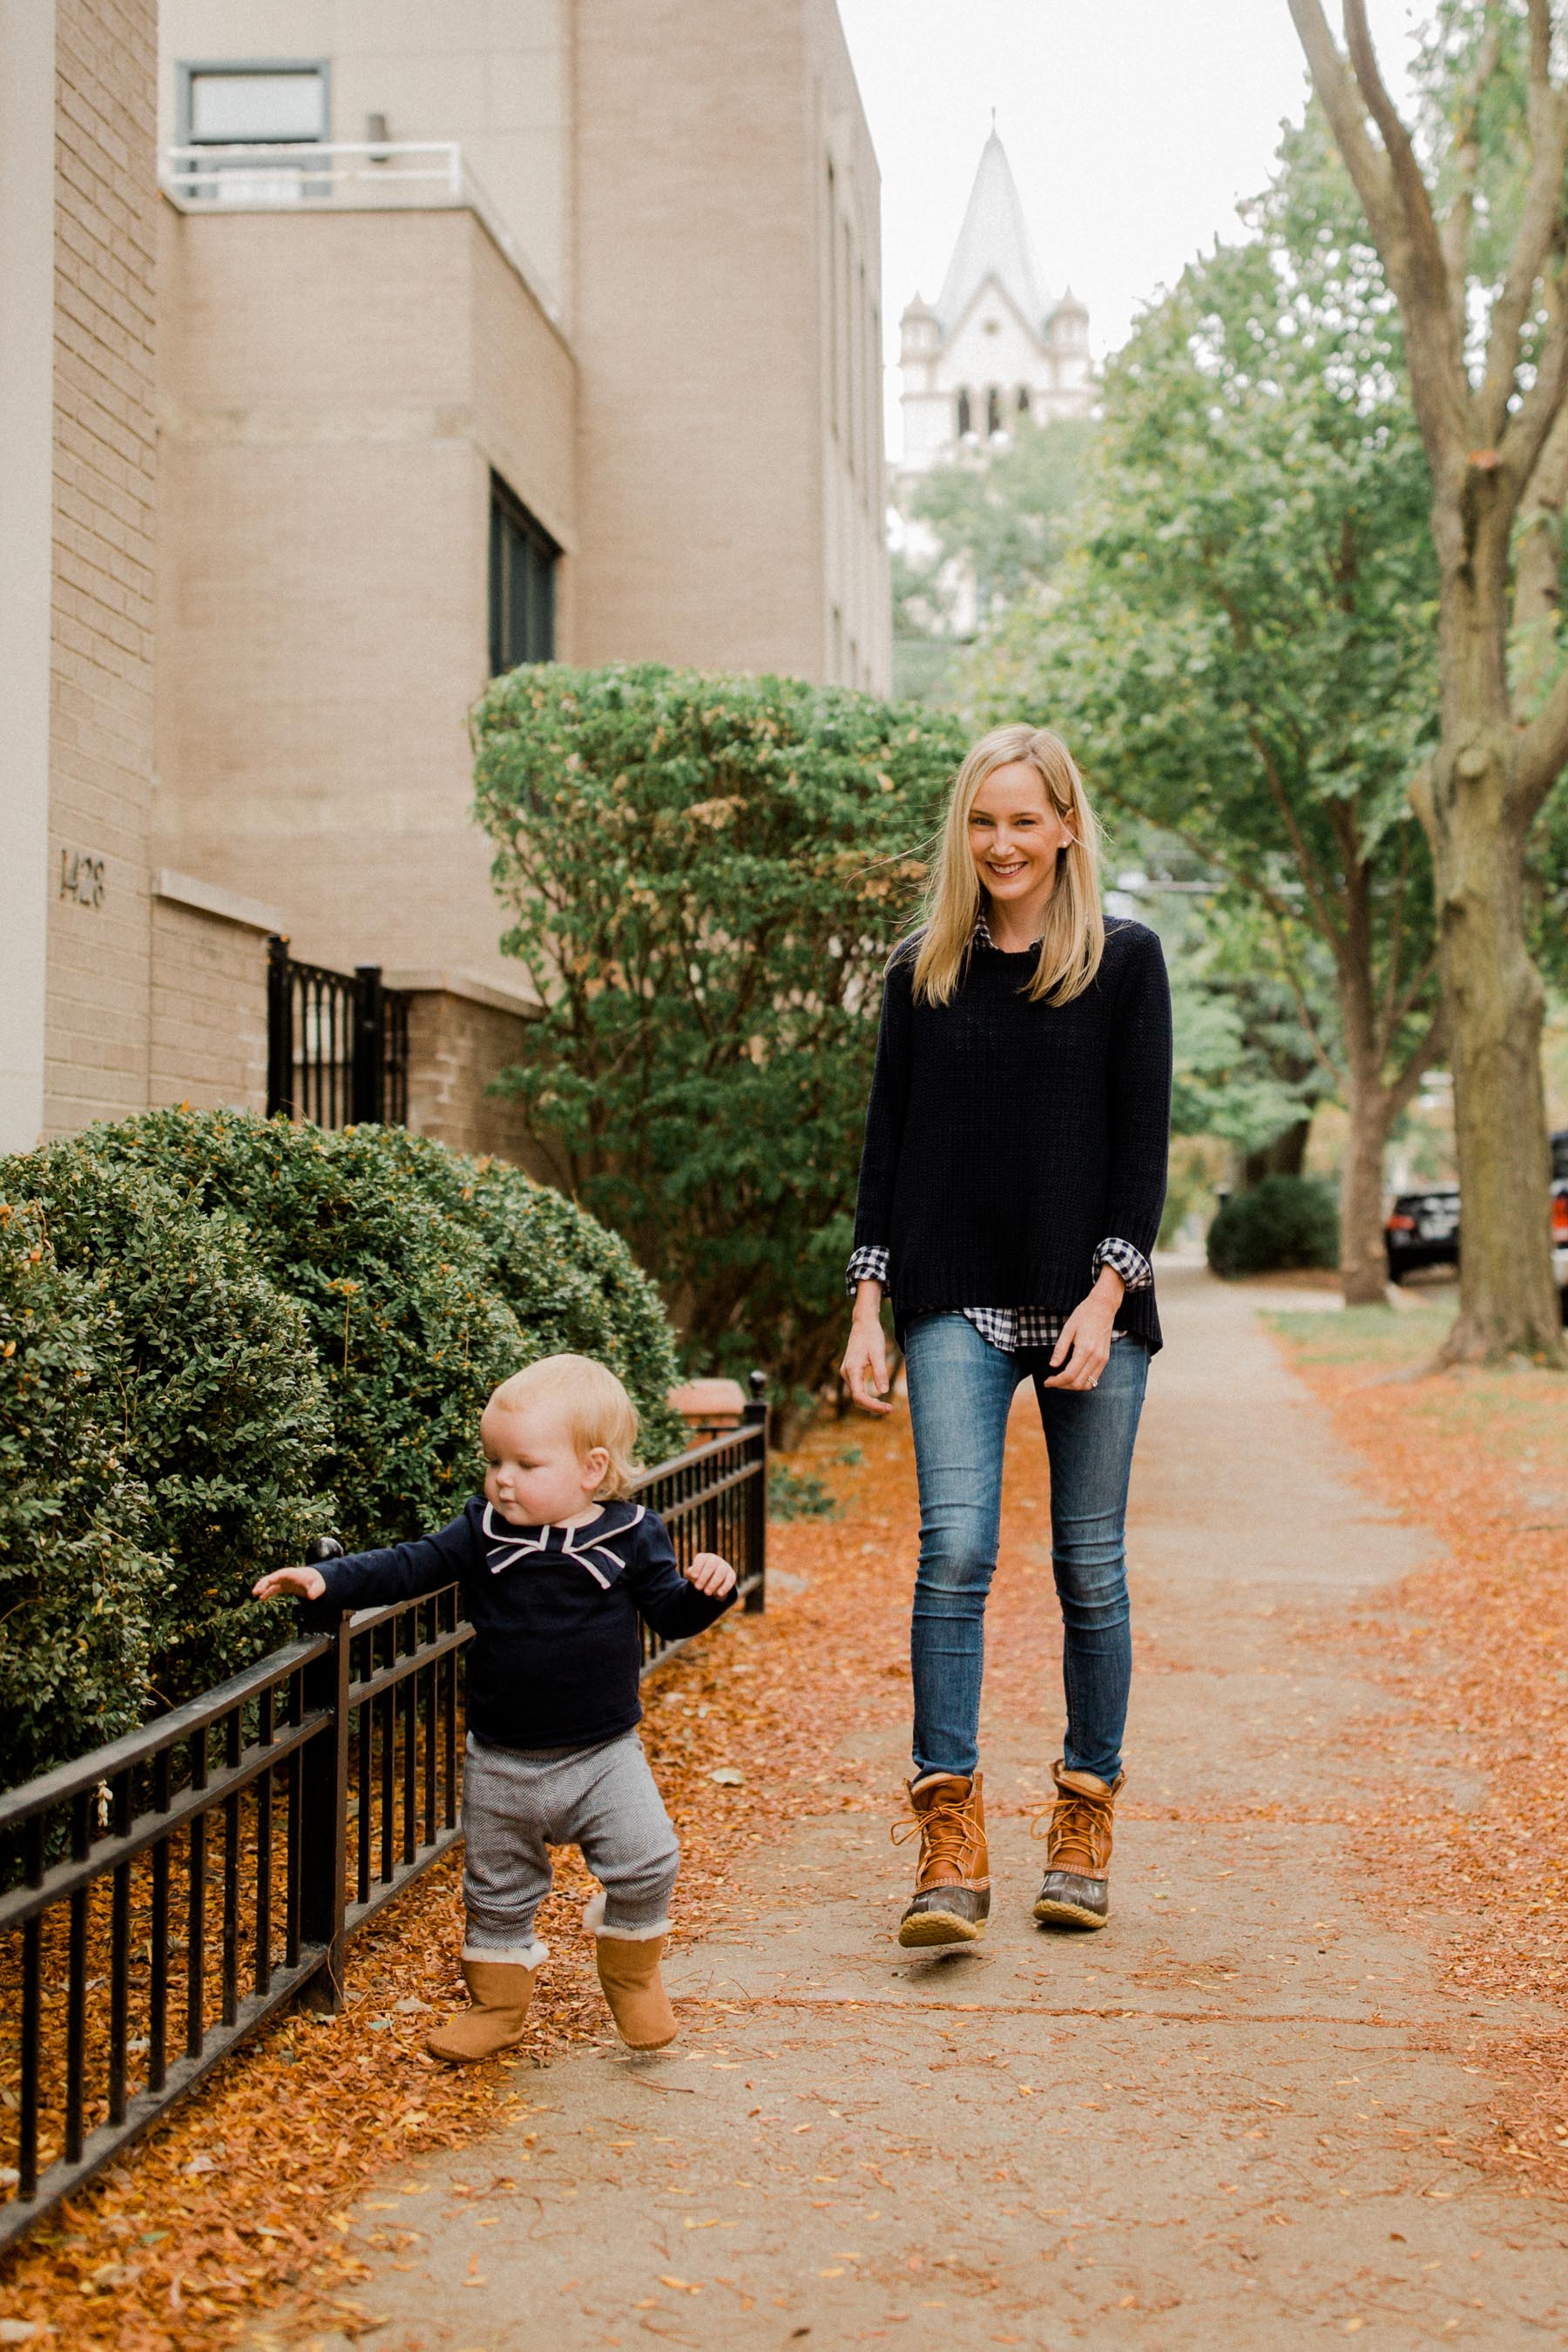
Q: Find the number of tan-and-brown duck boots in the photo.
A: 2